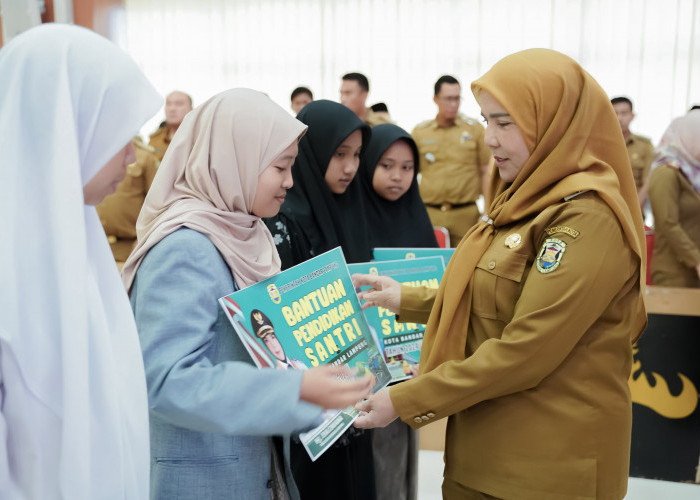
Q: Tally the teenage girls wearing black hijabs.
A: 2